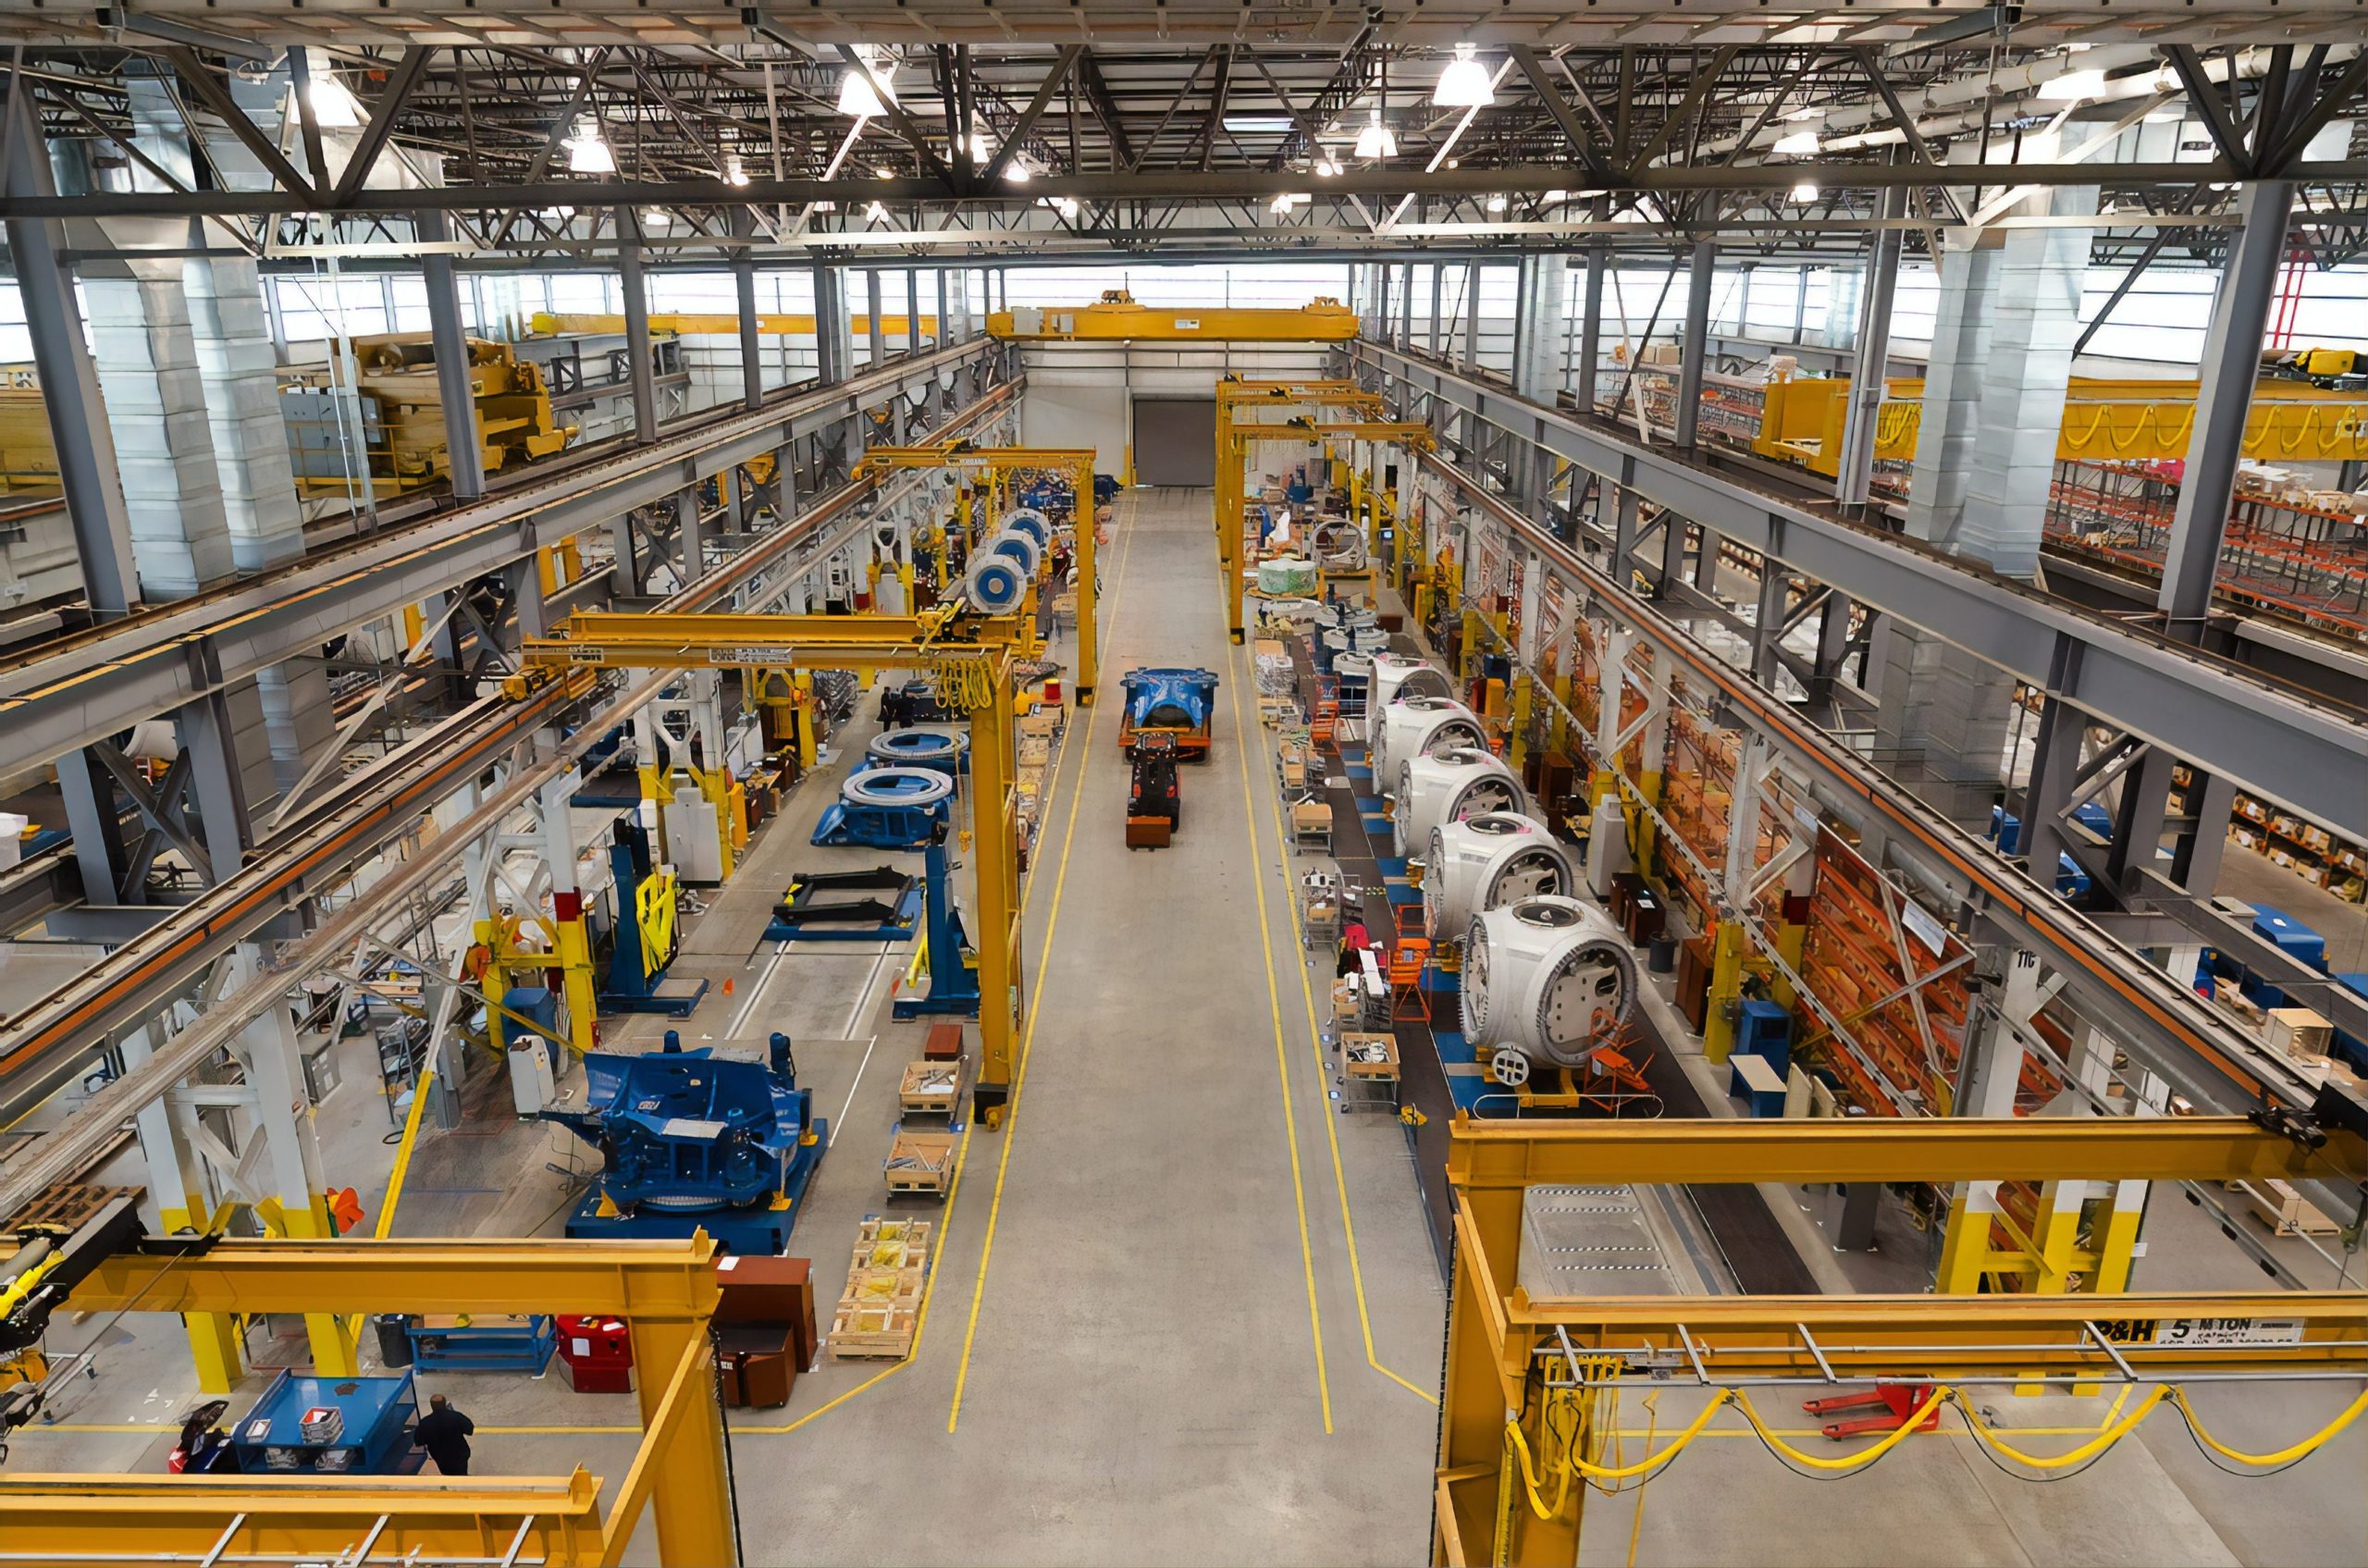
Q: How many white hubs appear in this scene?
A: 5